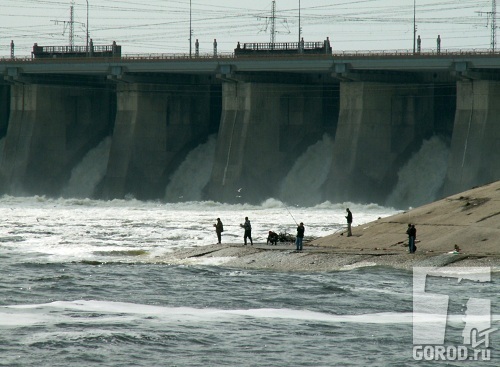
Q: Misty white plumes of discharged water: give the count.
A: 4